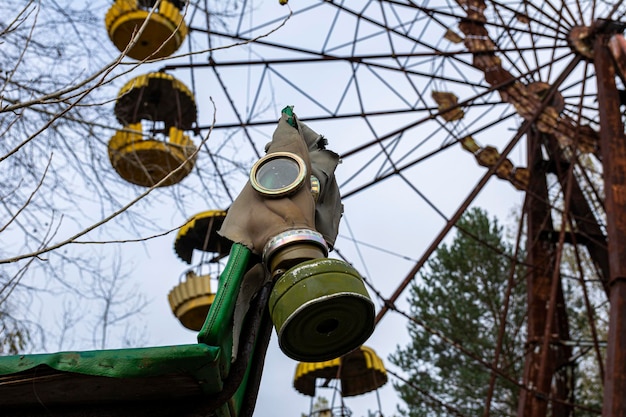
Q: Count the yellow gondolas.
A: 4